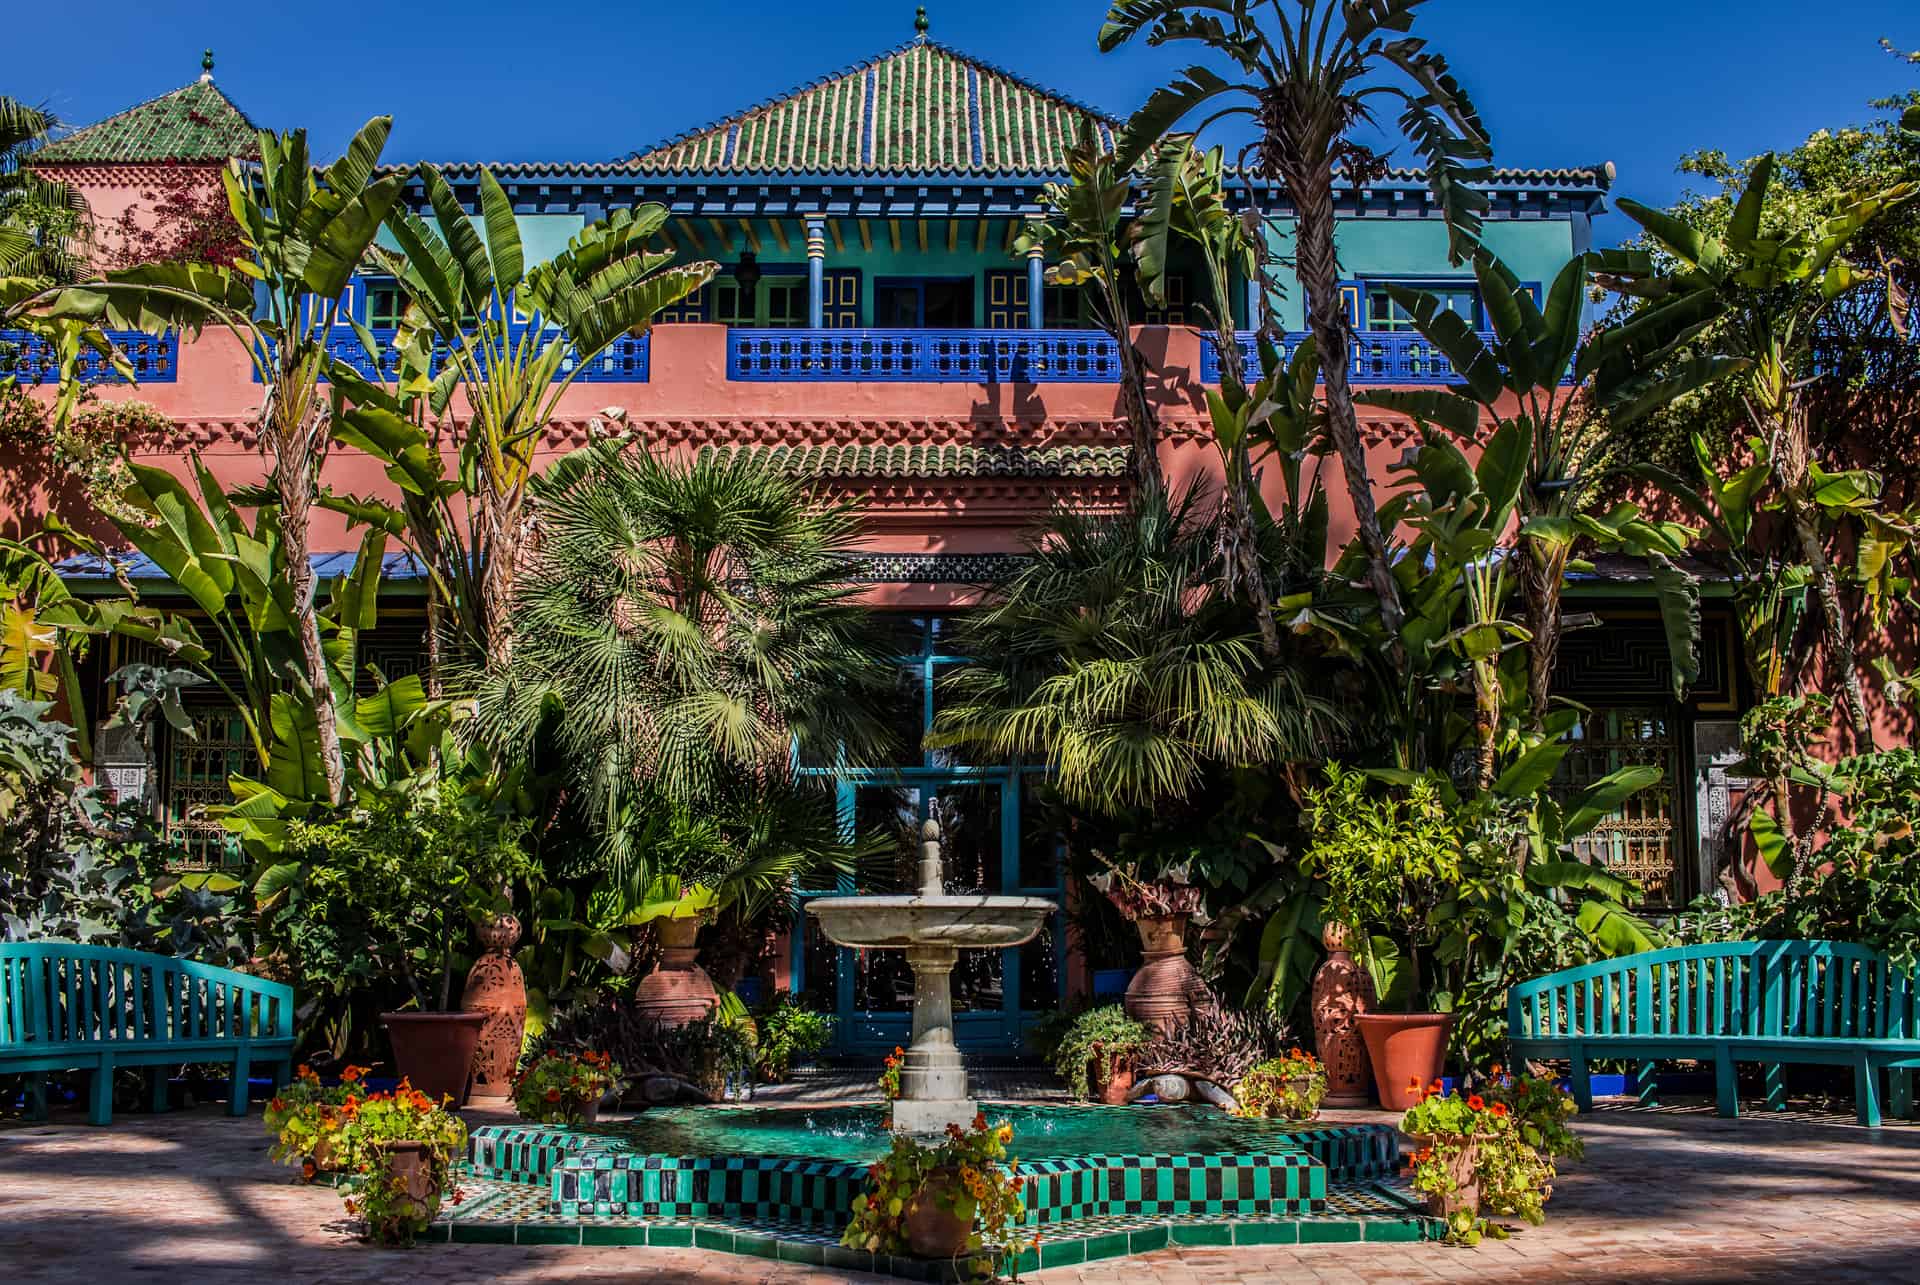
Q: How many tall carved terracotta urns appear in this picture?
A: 2